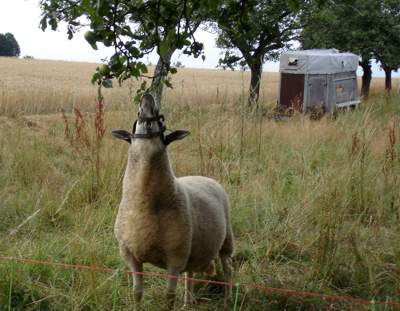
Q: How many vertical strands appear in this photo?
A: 4